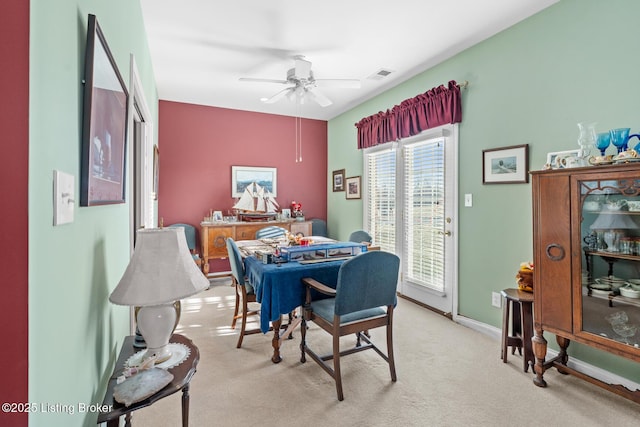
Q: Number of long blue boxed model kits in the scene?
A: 1